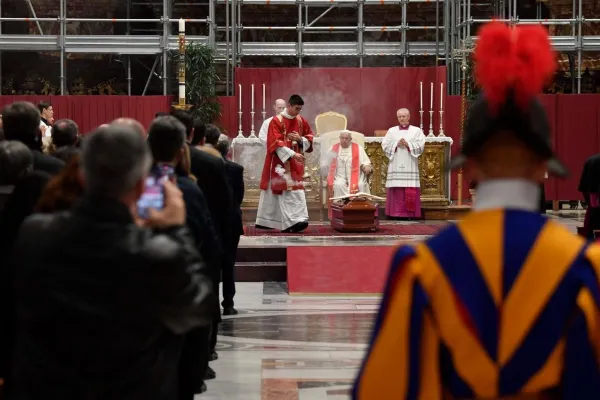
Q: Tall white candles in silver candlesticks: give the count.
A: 6